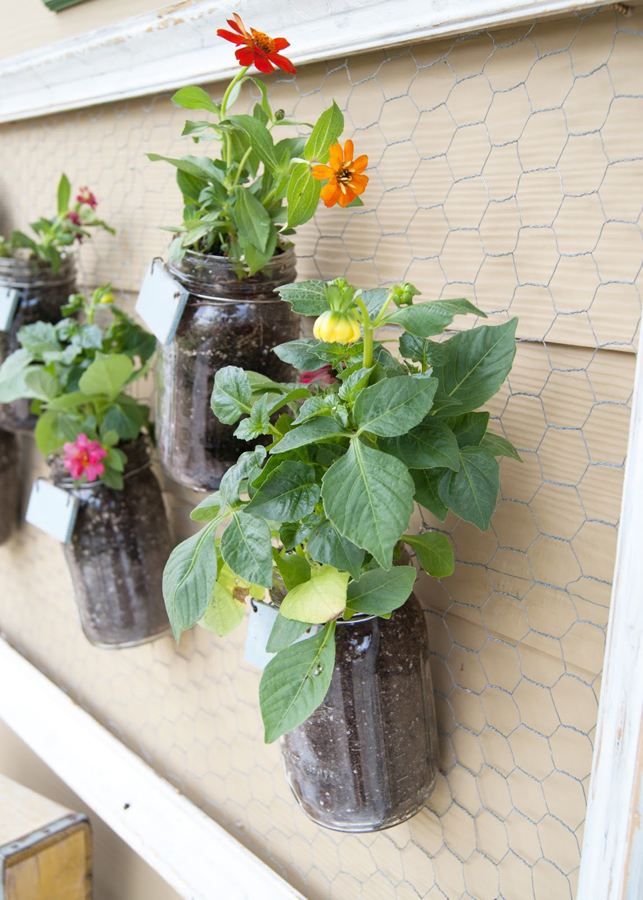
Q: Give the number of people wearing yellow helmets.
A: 0